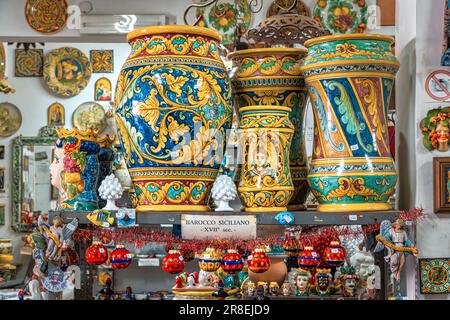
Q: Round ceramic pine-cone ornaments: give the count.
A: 2